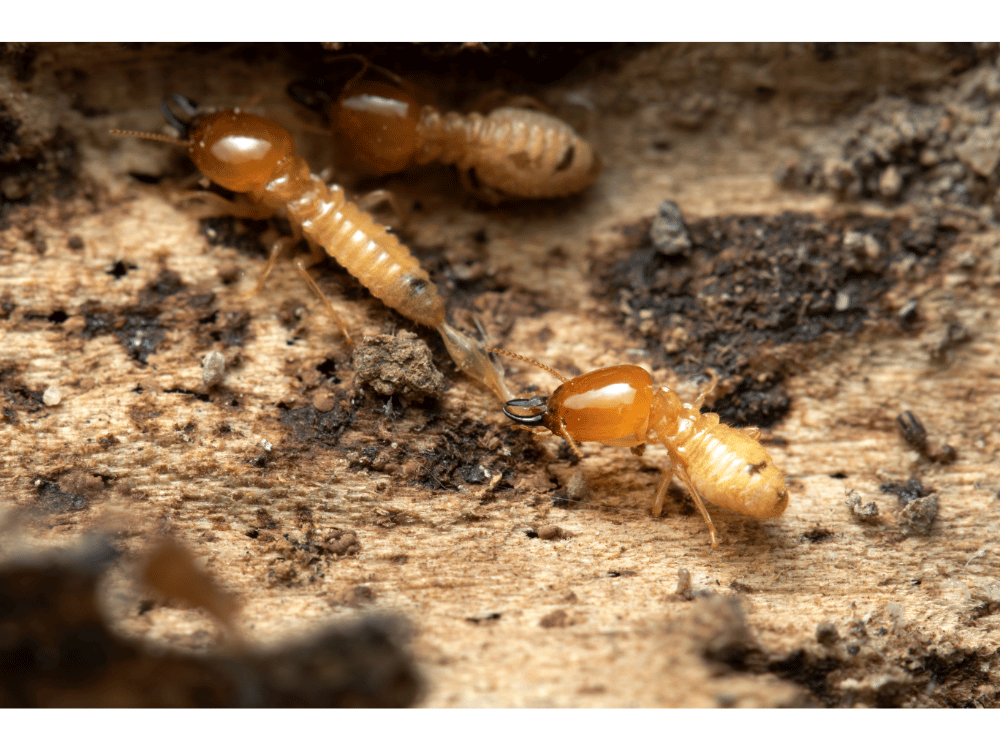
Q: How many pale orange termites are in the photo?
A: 3